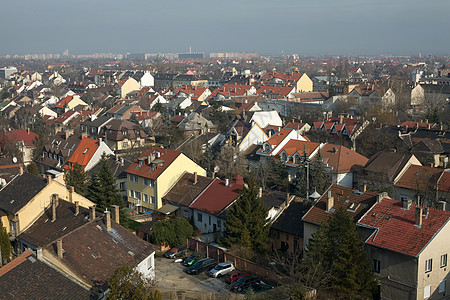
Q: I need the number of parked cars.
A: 7